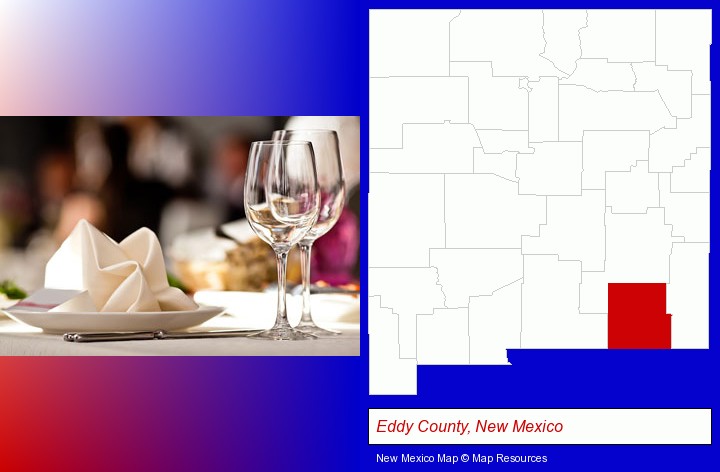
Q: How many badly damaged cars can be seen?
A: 0